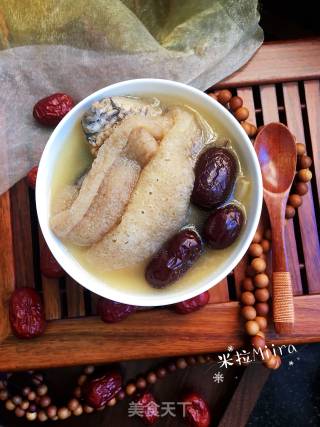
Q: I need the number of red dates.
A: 12